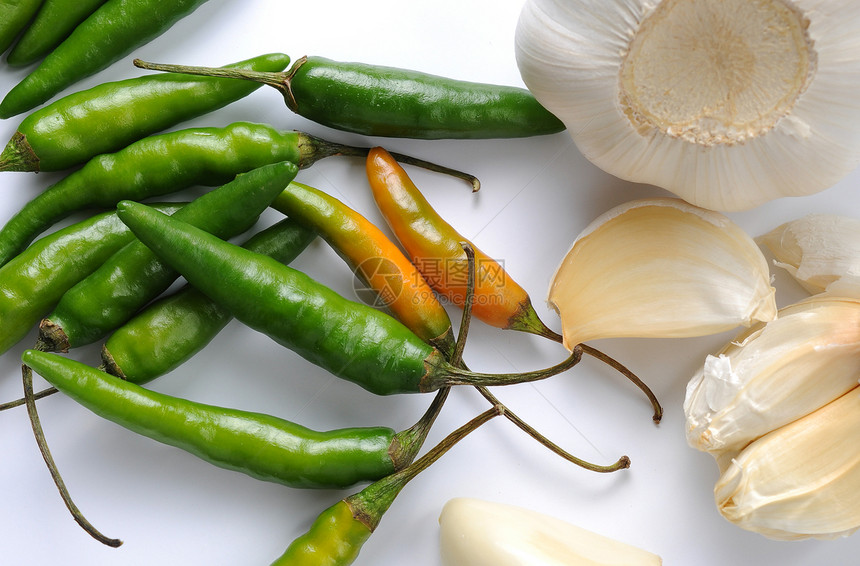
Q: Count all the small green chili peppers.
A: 12